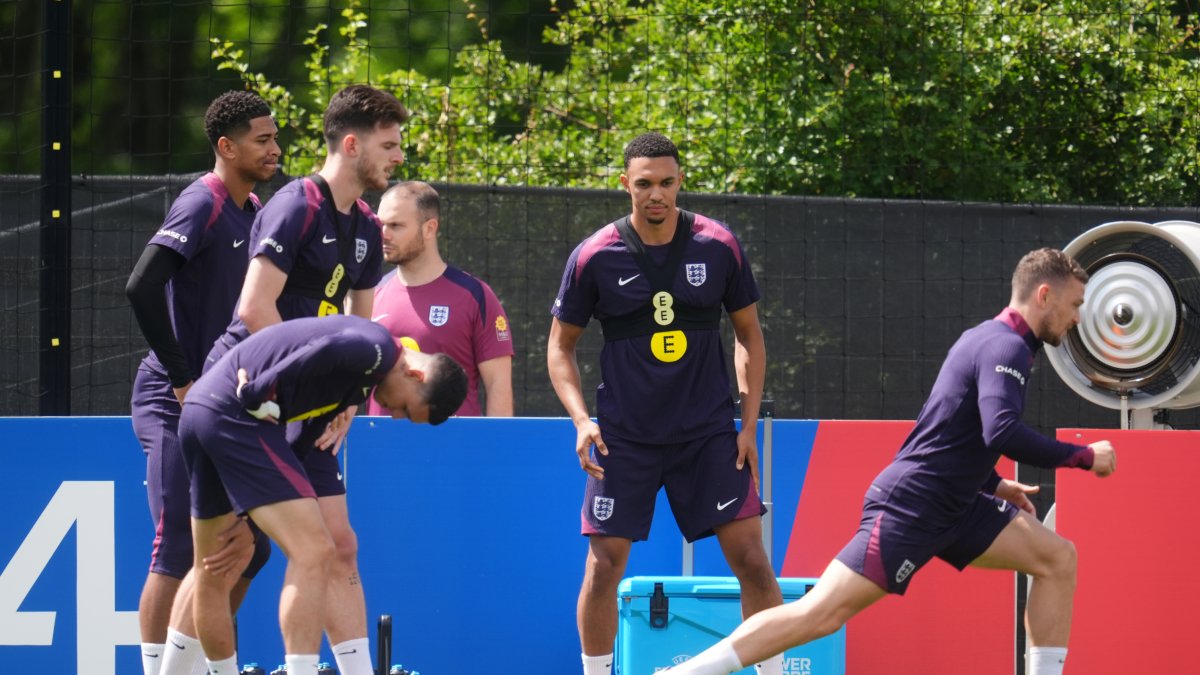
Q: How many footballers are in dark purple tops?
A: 5